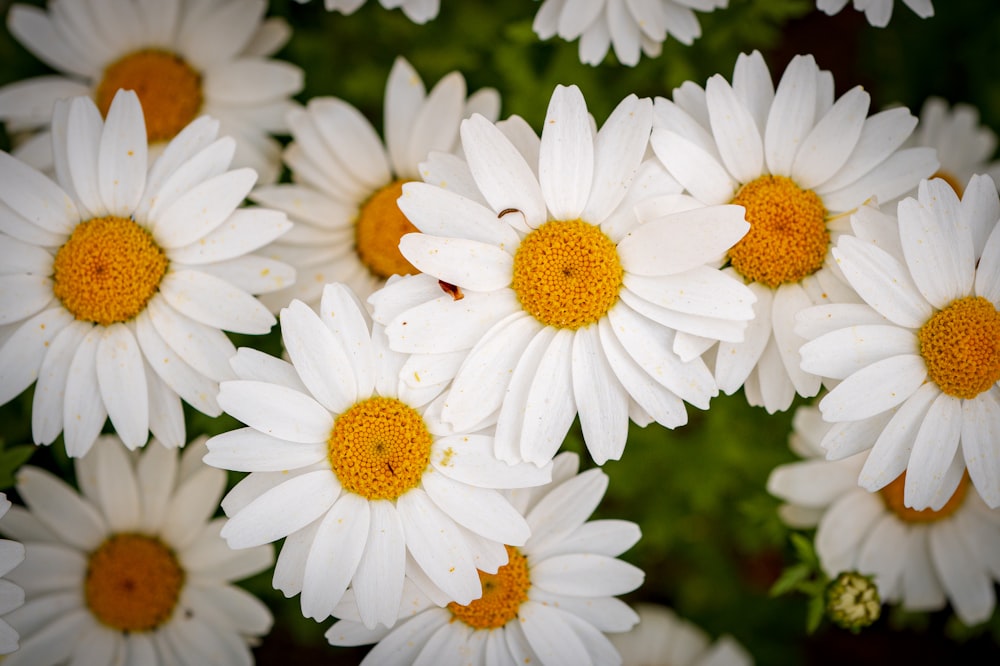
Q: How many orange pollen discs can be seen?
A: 11